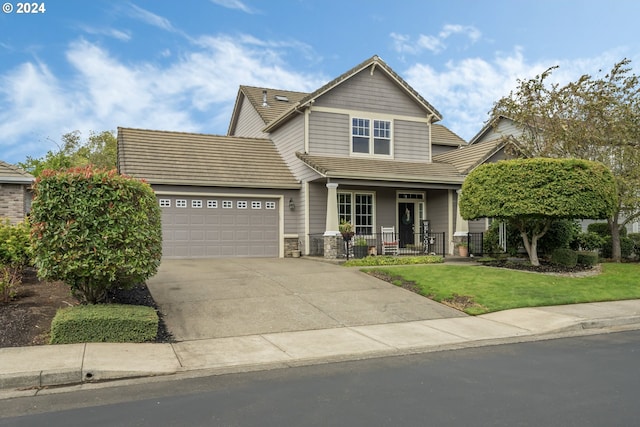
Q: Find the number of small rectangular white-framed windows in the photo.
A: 8